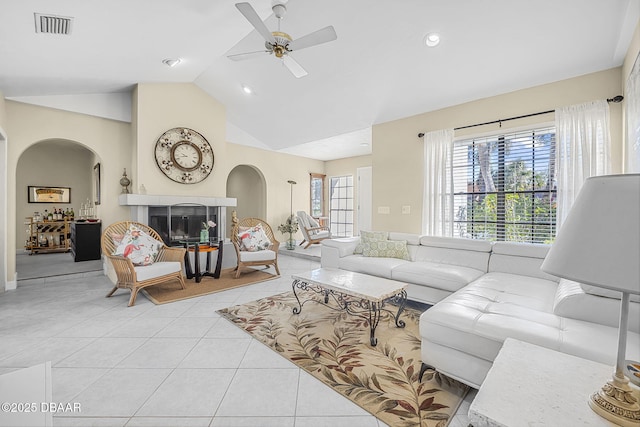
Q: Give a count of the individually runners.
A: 2